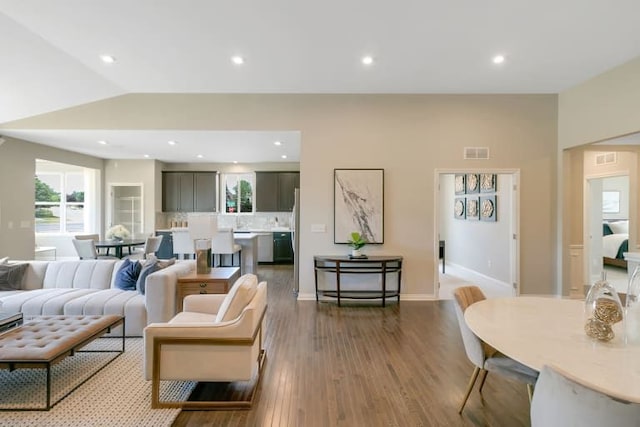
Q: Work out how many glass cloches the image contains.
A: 2